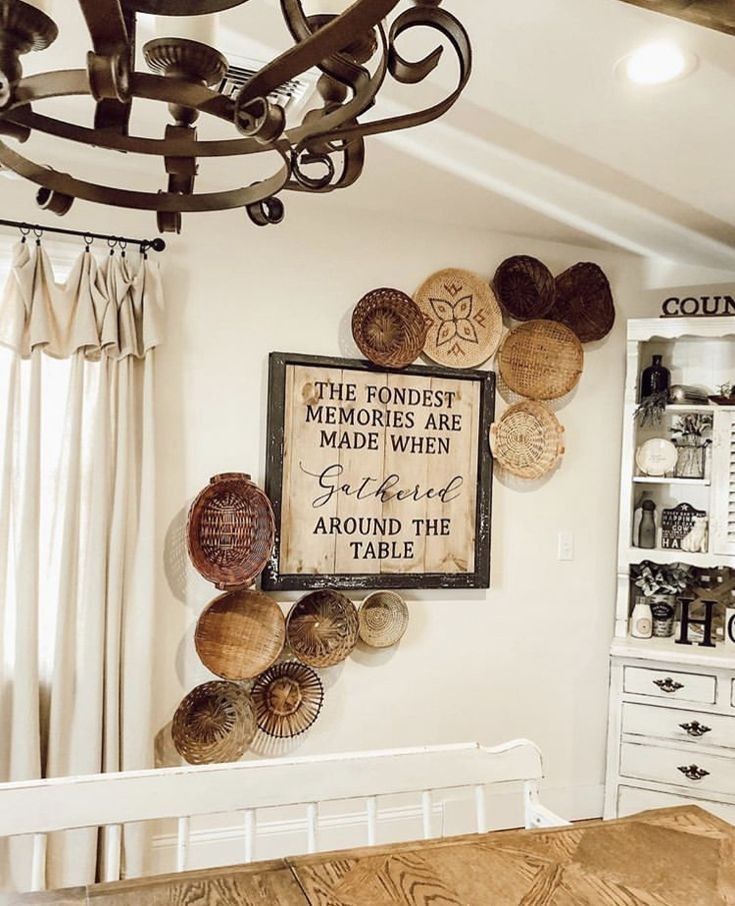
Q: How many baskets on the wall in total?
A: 12